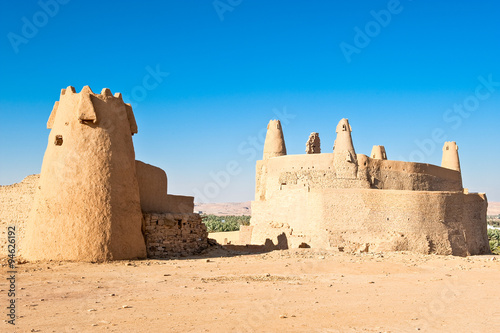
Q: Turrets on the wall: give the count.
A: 5